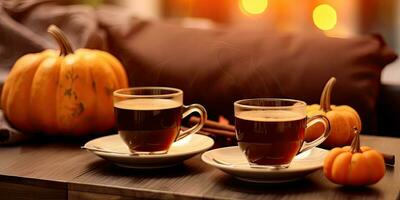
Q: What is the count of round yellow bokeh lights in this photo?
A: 2